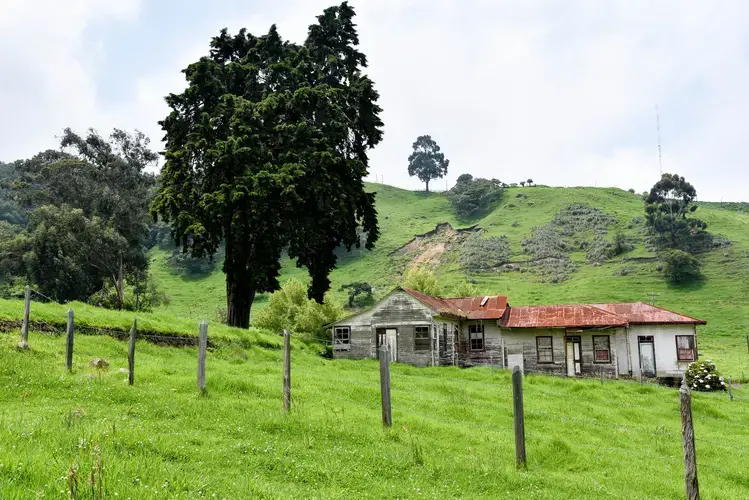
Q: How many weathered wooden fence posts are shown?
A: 8